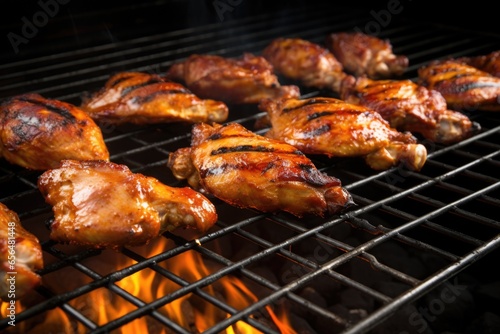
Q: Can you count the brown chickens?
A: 12